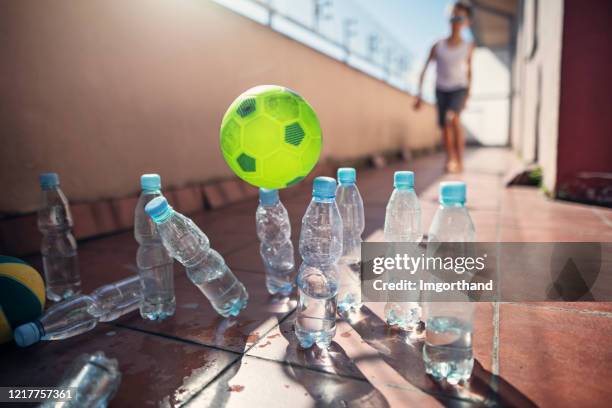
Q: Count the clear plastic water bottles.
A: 10